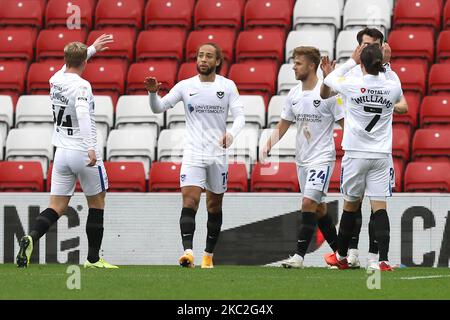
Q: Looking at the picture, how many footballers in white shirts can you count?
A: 5